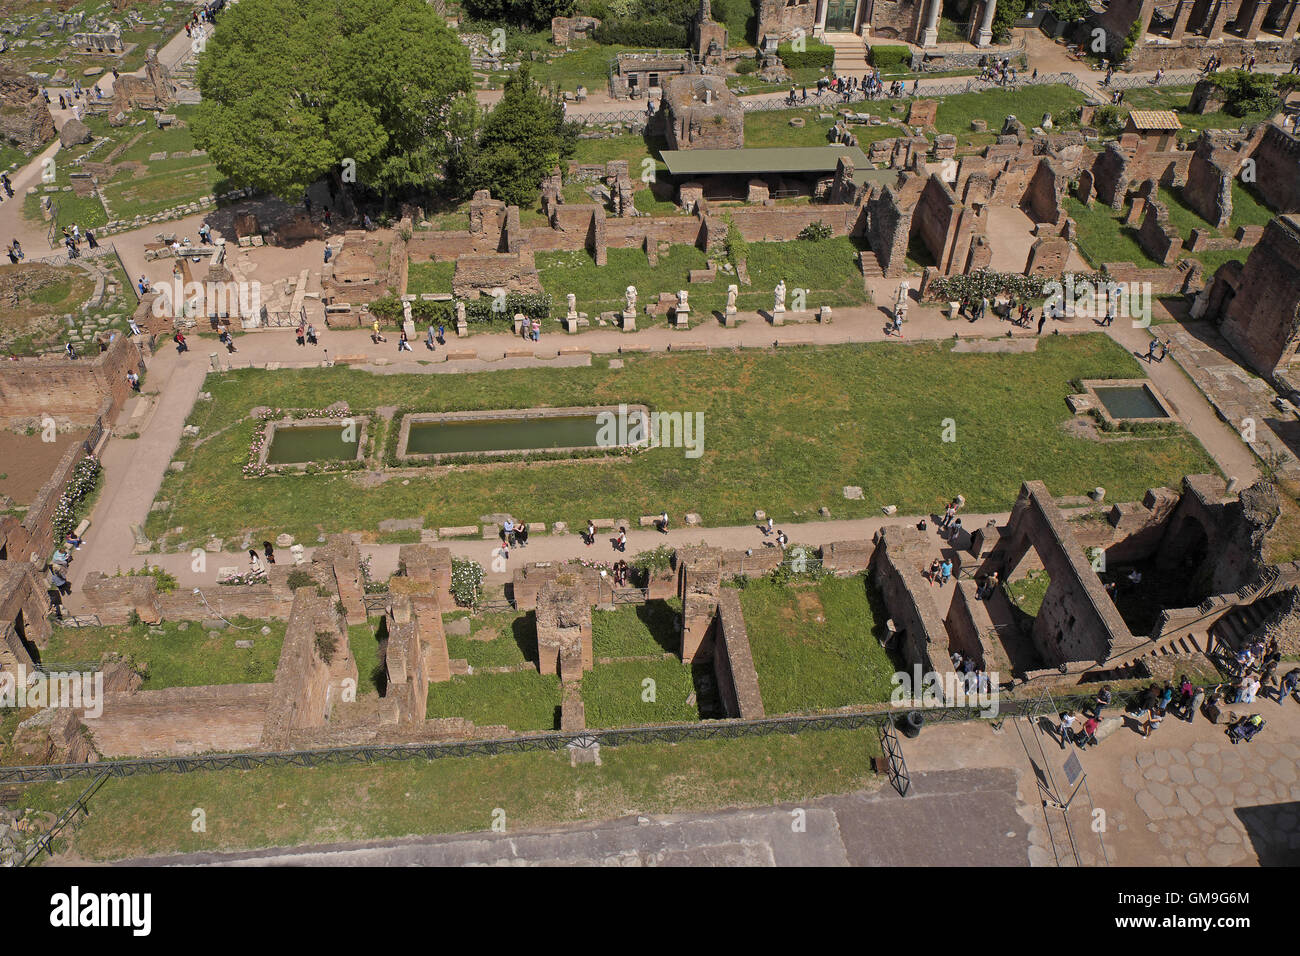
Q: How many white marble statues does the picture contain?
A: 8